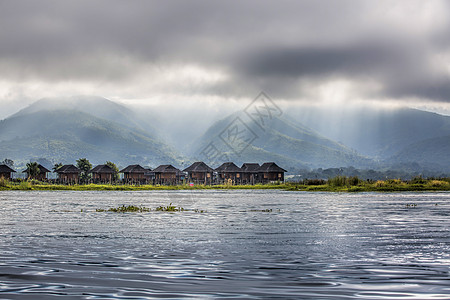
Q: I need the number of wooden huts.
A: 10